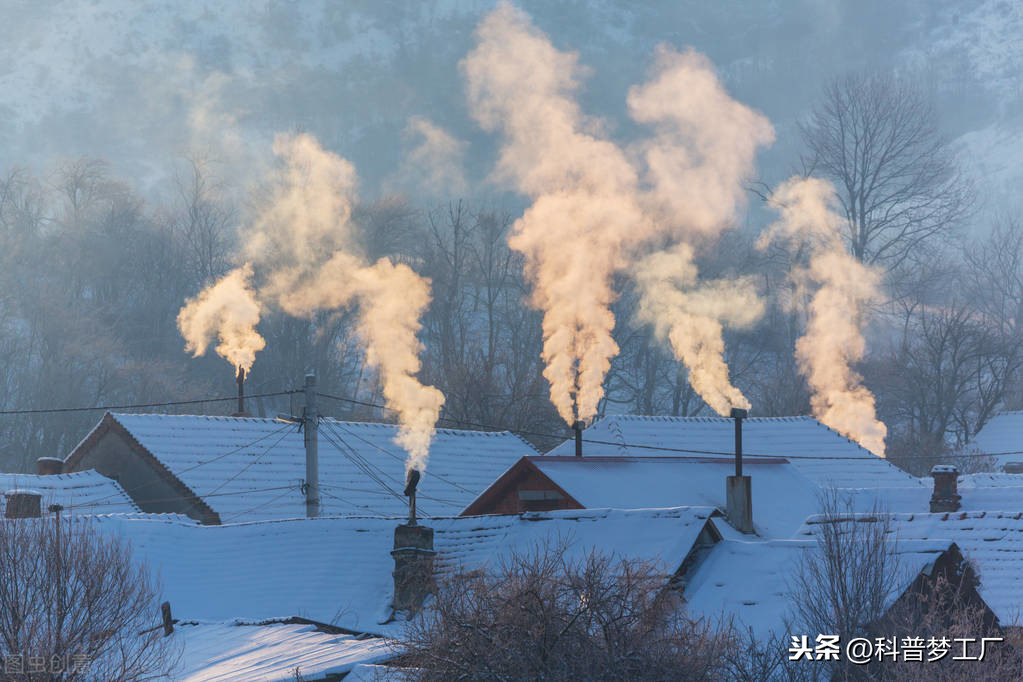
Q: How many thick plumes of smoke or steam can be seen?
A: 5